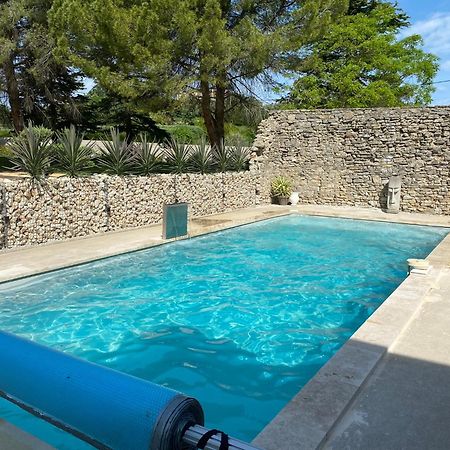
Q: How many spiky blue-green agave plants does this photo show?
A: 8